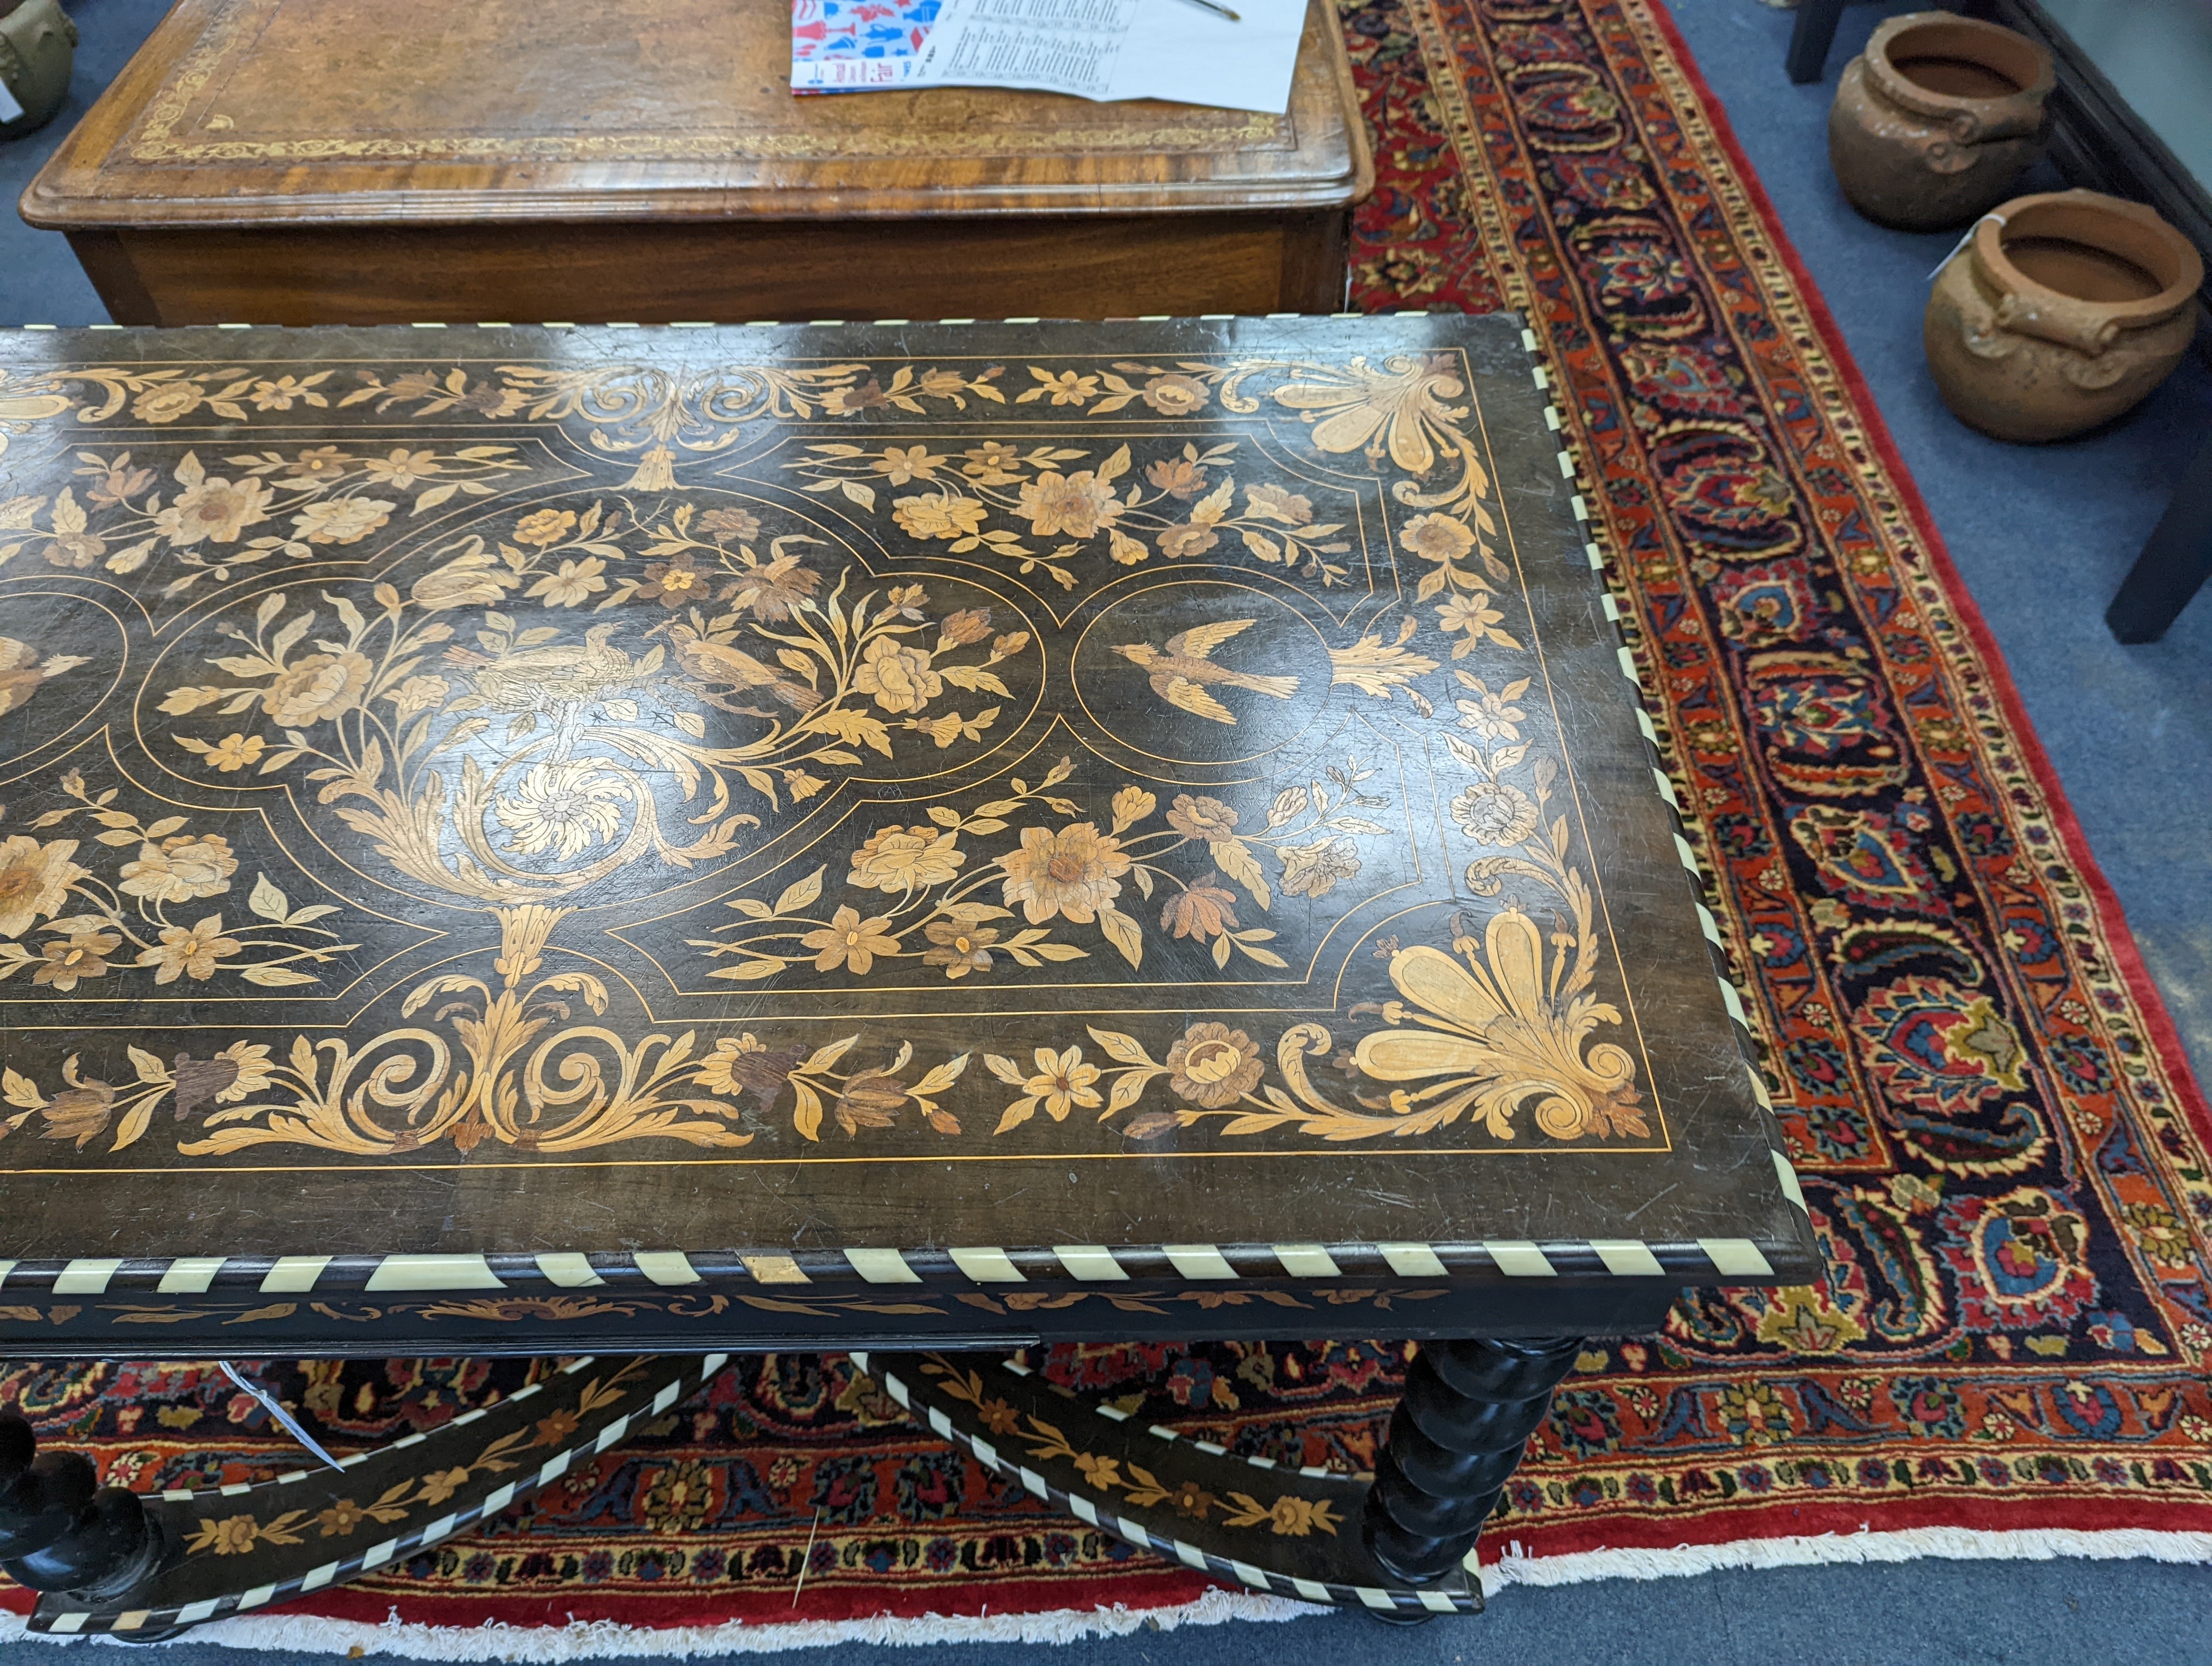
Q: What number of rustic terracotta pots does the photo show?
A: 2